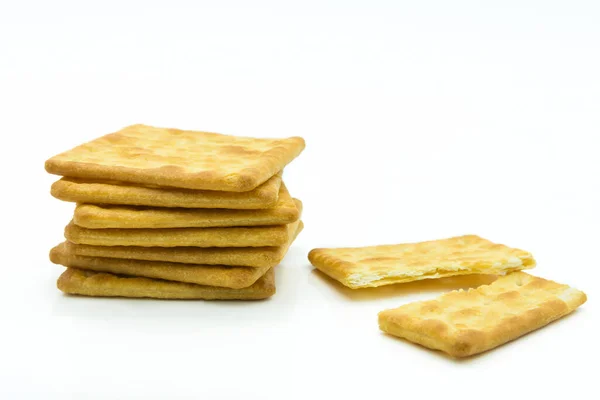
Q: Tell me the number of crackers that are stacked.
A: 7